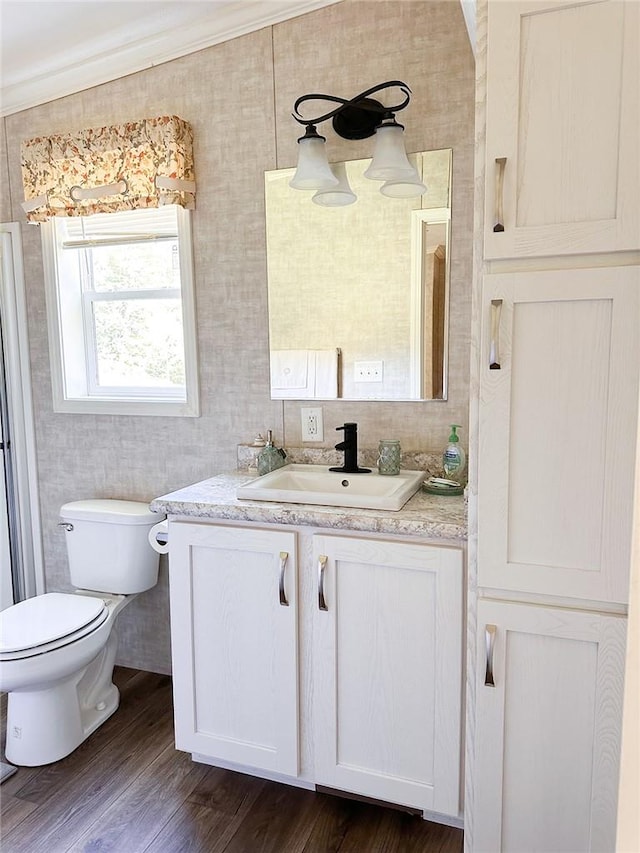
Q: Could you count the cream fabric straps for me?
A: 3